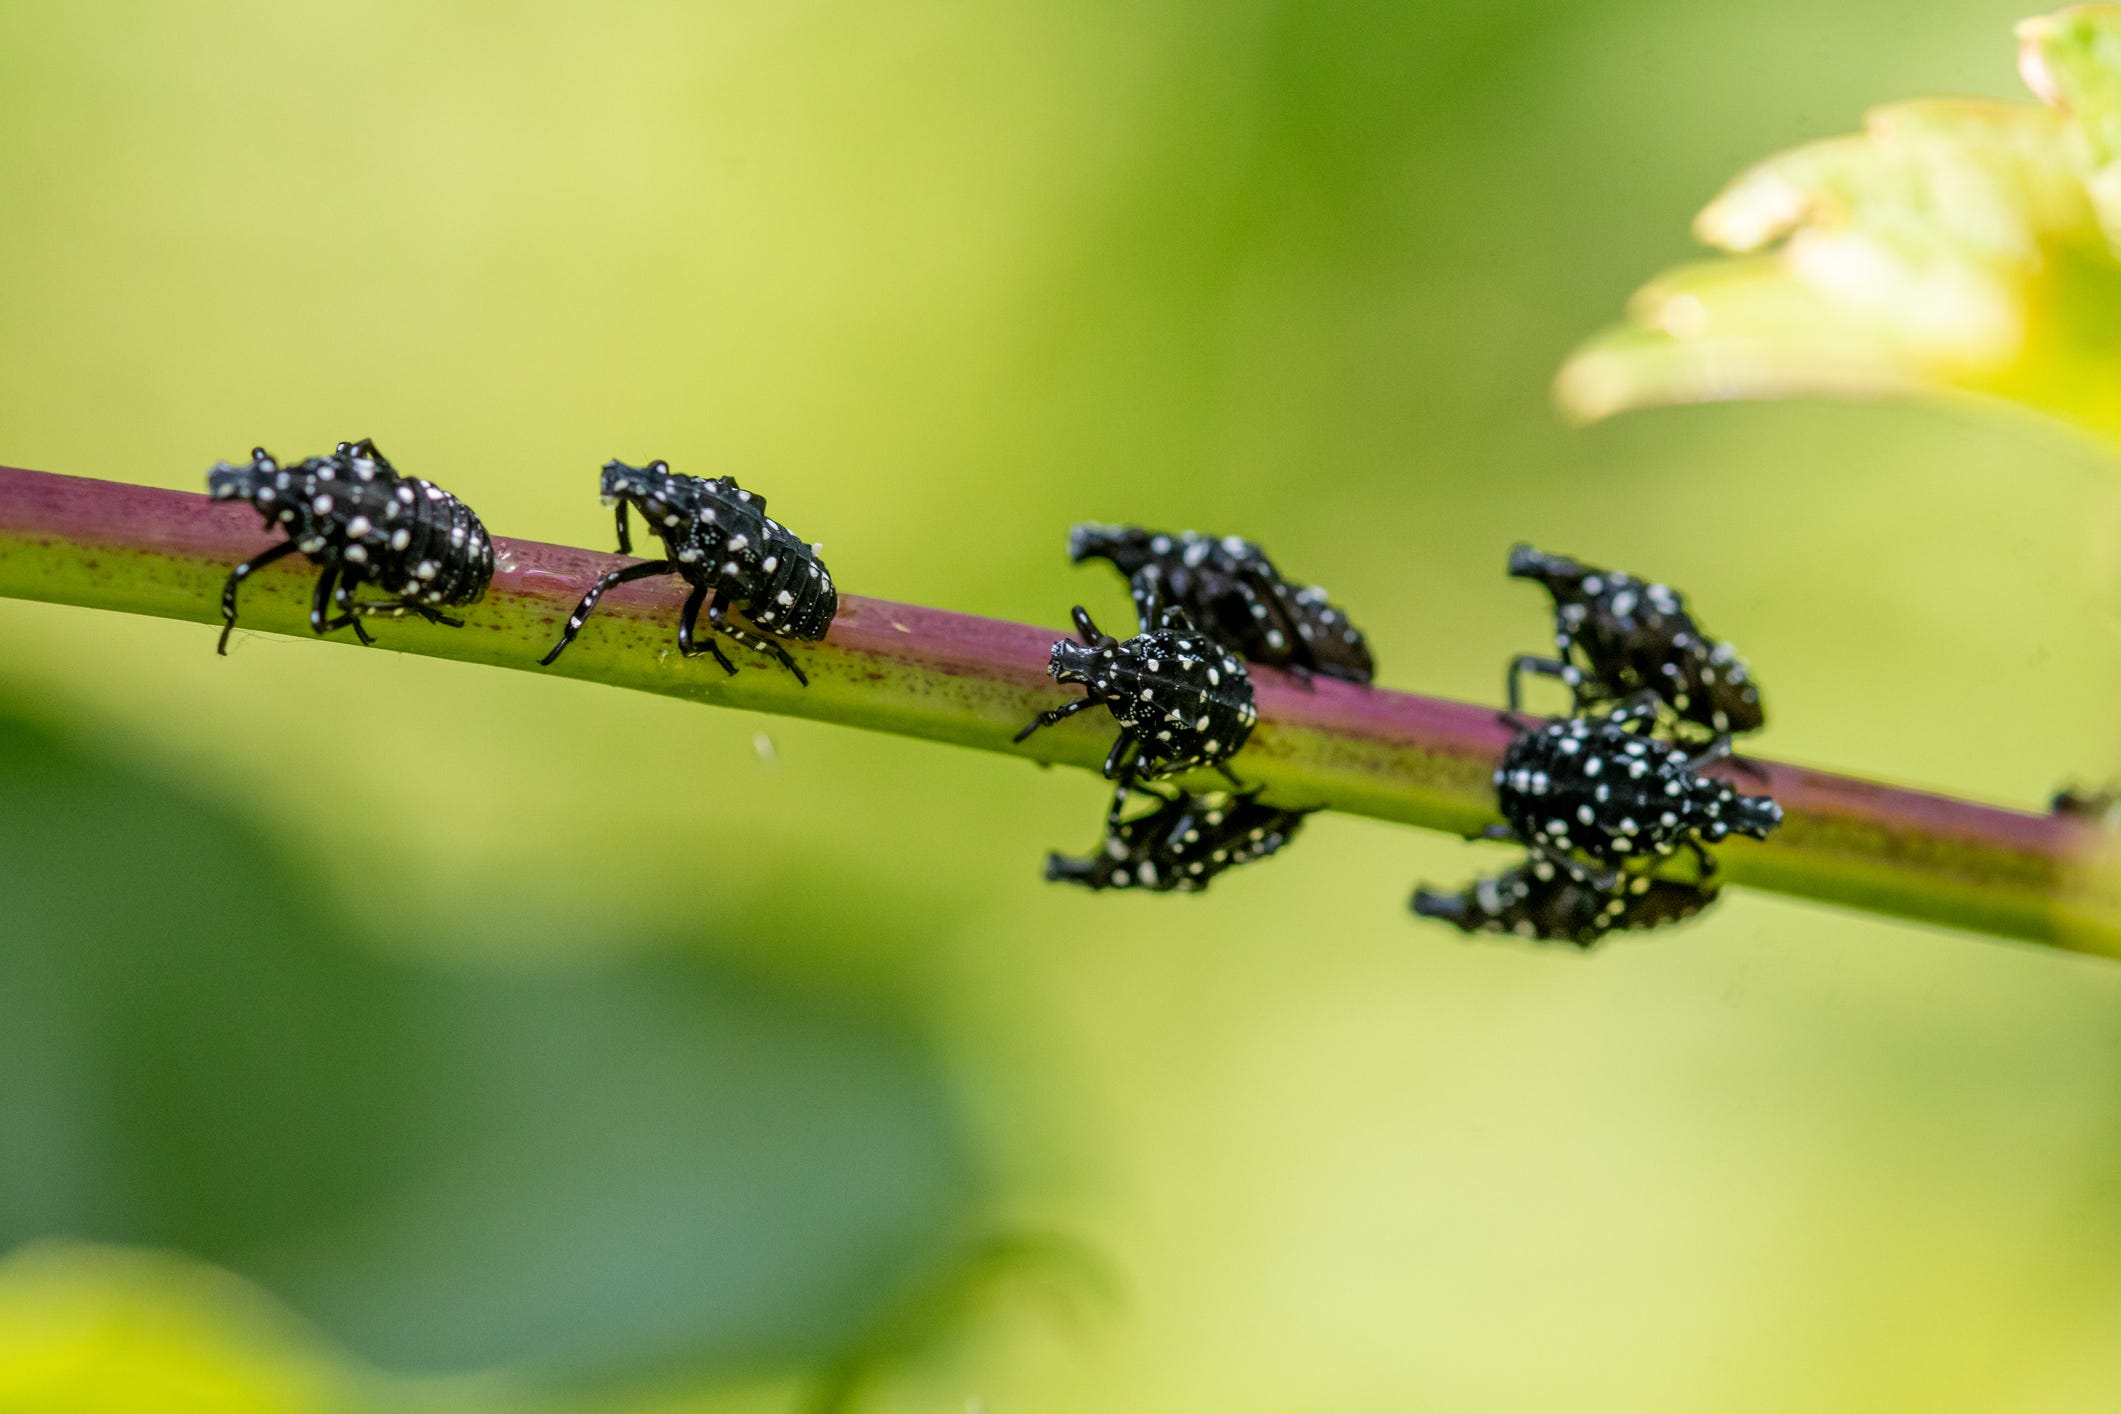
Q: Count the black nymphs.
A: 8